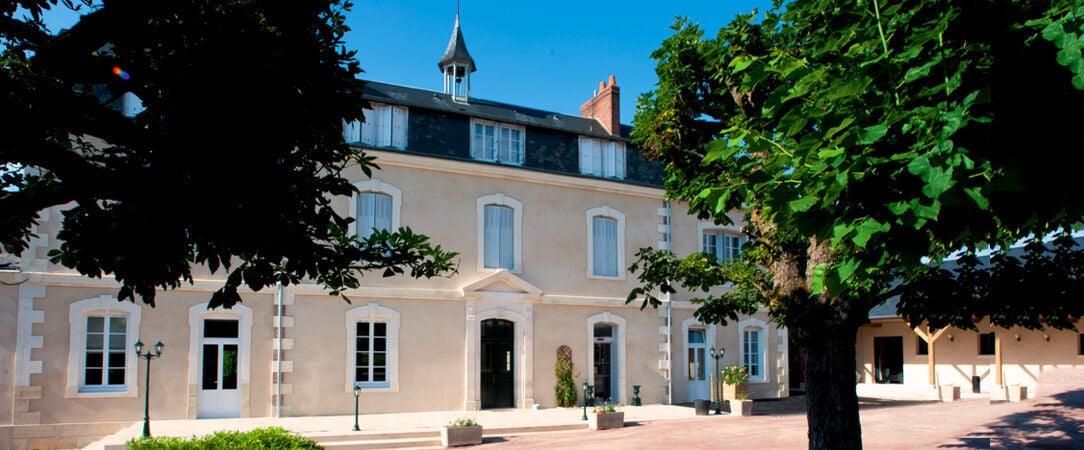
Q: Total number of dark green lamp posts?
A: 4